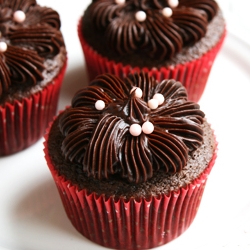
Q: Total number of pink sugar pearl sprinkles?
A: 12